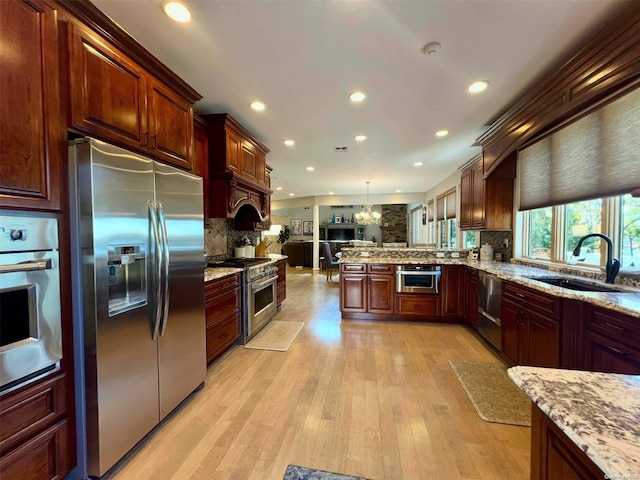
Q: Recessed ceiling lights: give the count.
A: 13